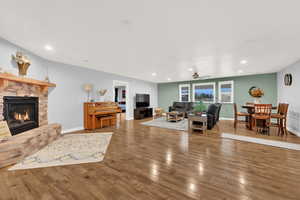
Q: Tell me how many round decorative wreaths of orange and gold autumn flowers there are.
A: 1